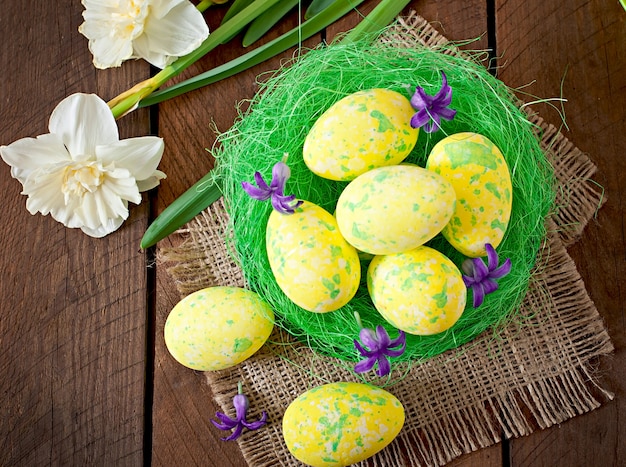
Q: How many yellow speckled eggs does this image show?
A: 7